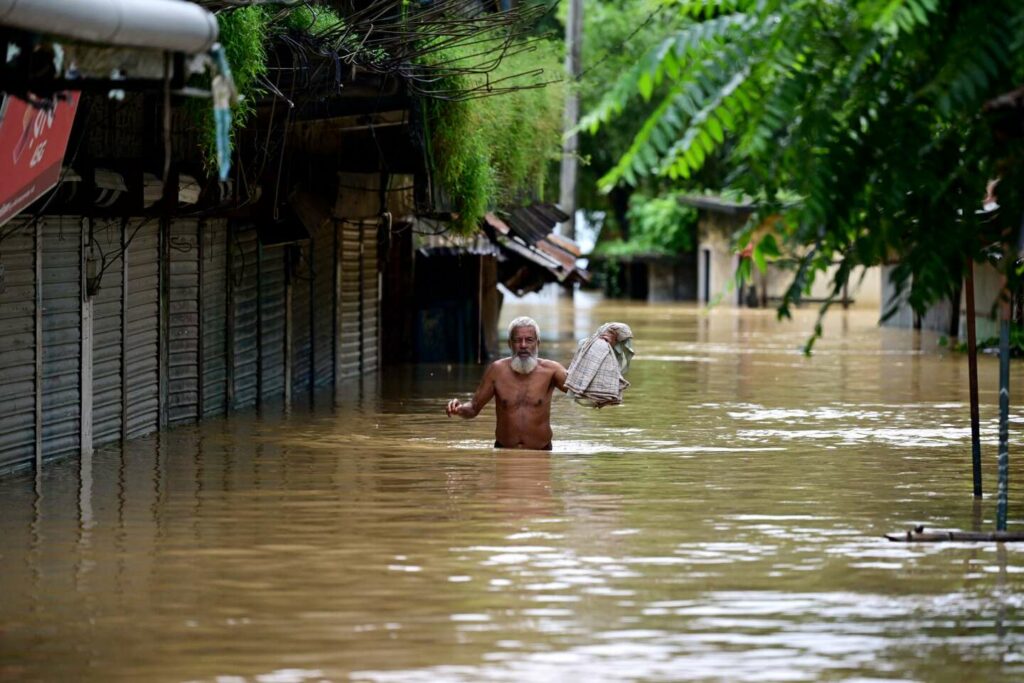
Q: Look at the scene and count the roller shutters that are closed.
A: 12